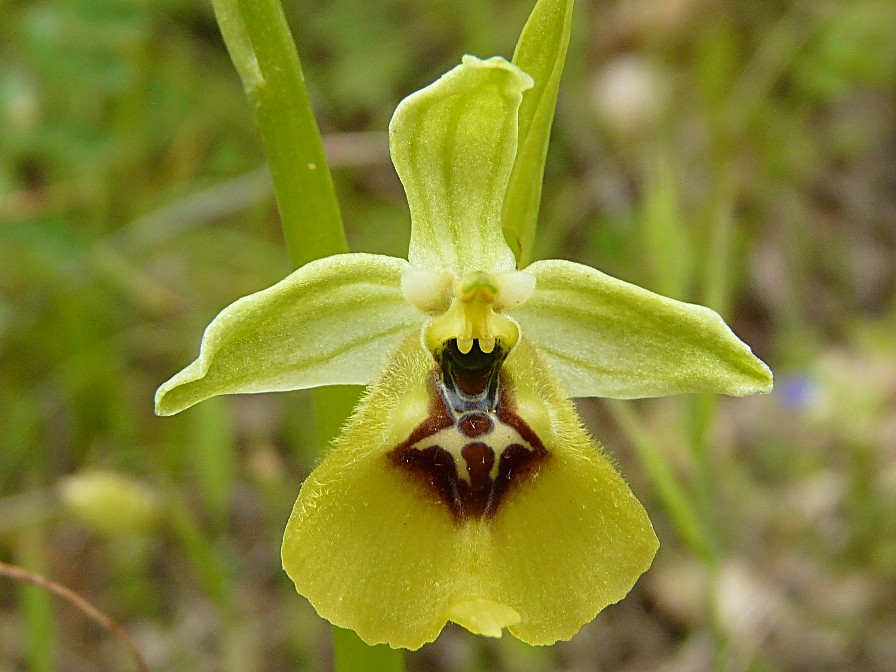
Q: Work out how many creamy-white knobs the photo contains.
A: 2